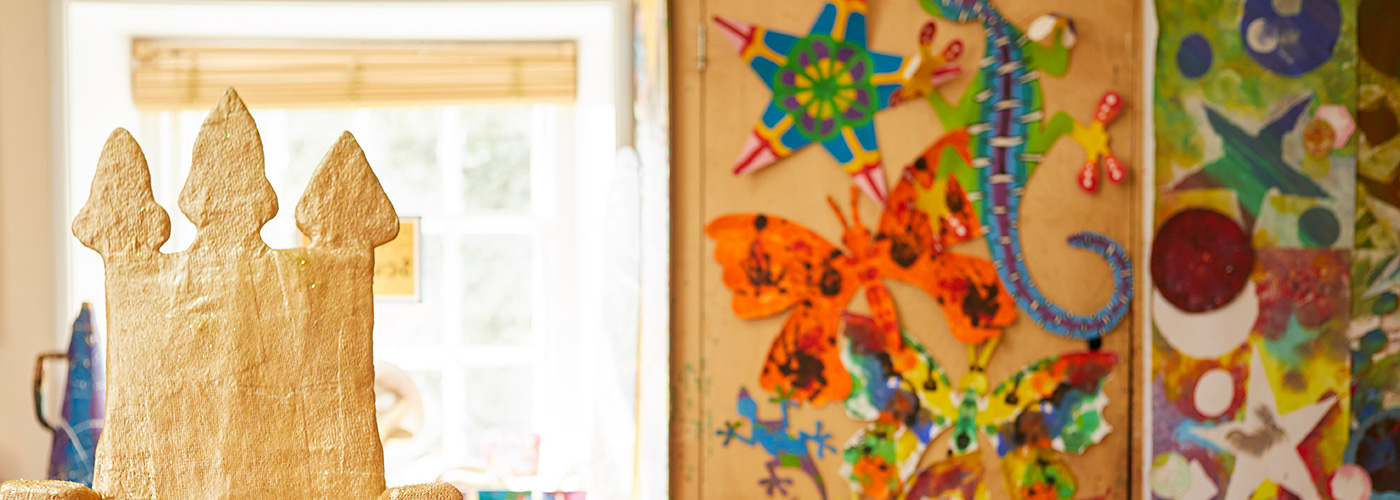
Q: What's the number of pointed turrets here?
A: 3